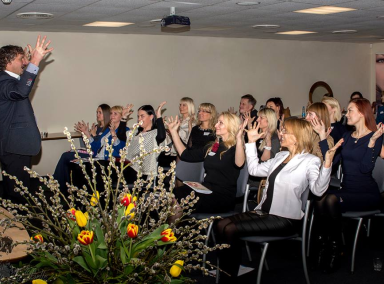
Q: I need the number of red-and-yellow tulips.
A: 6